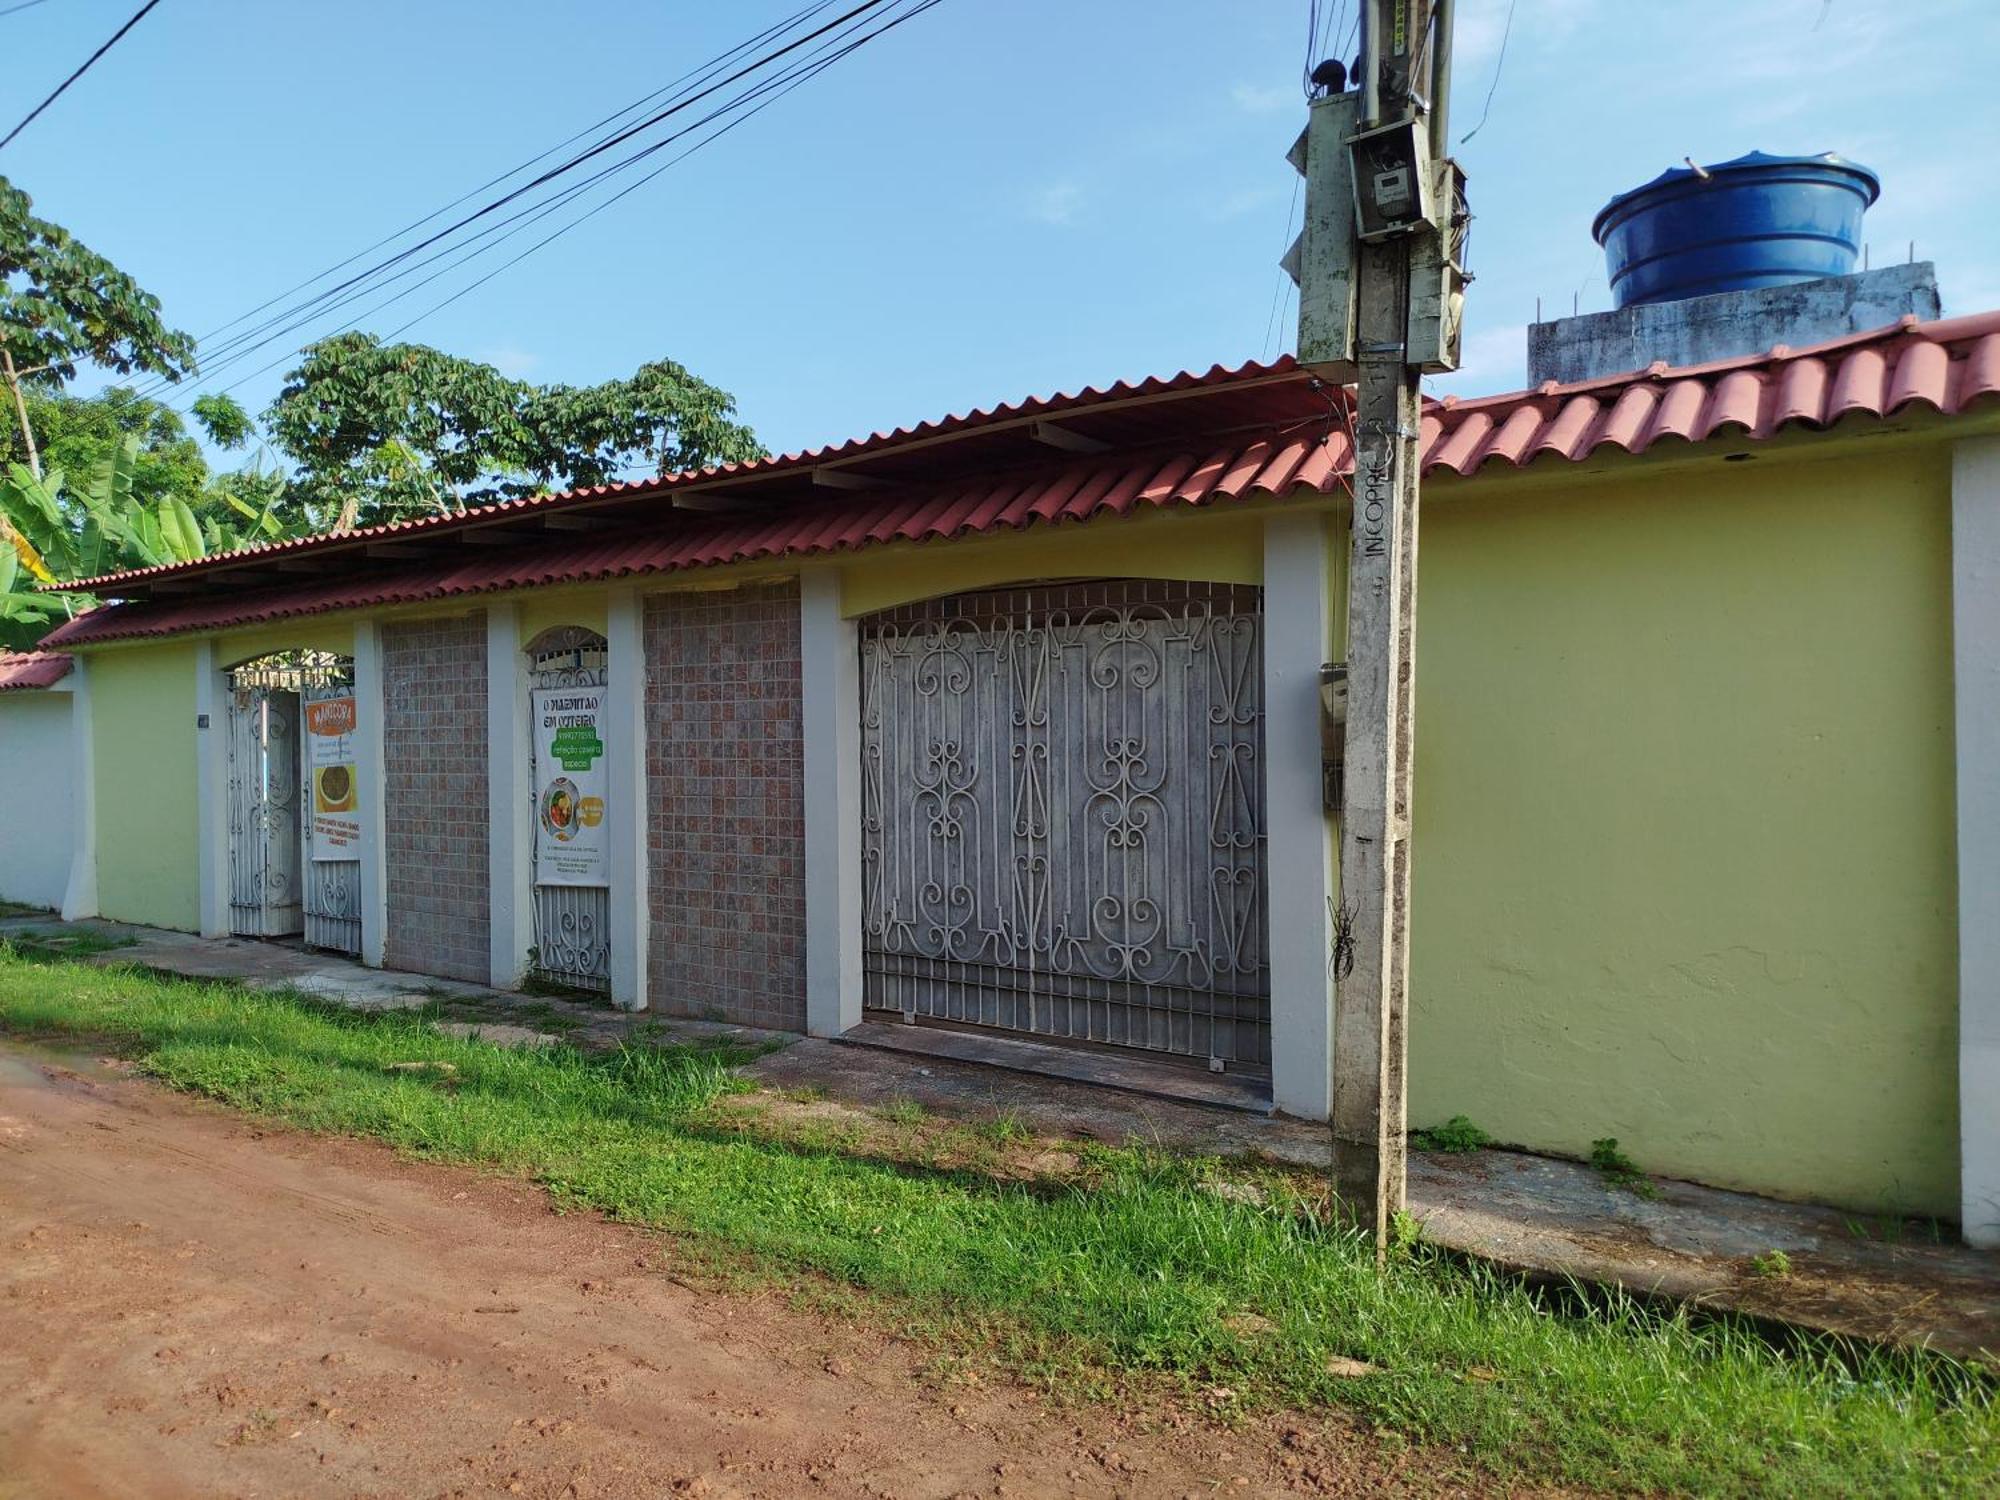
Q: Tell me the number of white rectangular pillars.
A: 8